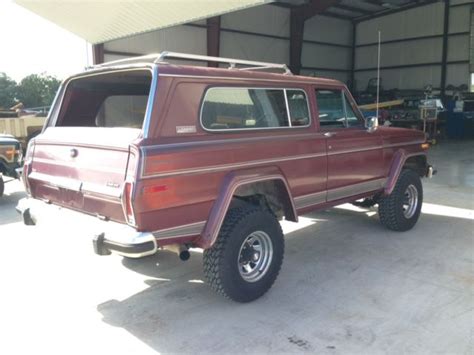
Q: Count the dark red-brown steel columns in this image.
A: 3